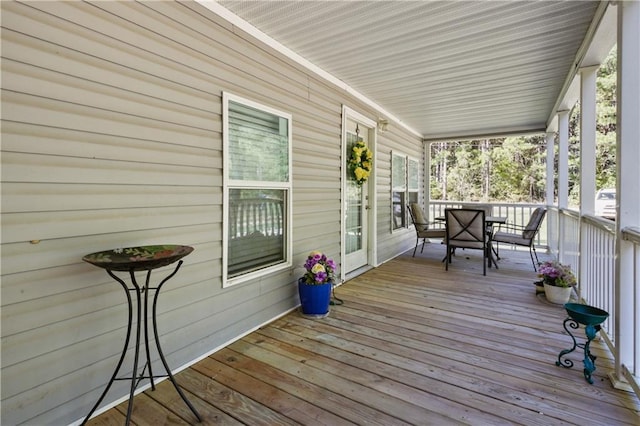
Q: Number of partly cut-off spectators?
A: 0